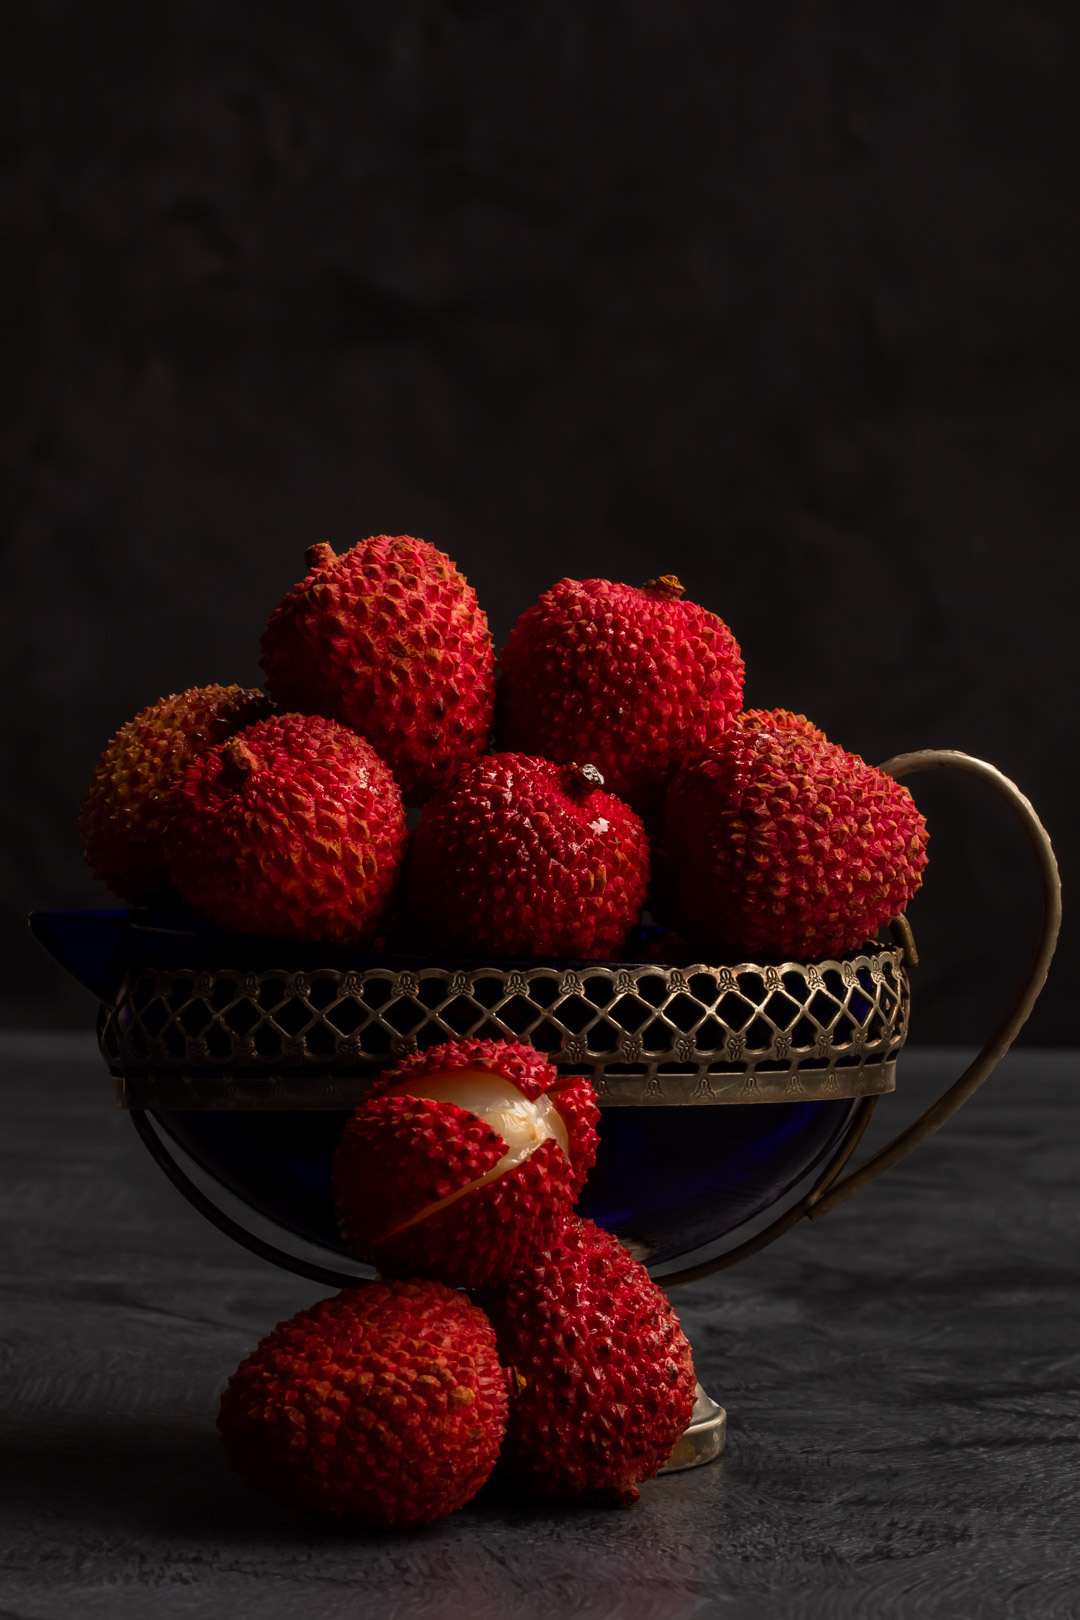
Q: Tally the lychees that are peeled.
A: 1